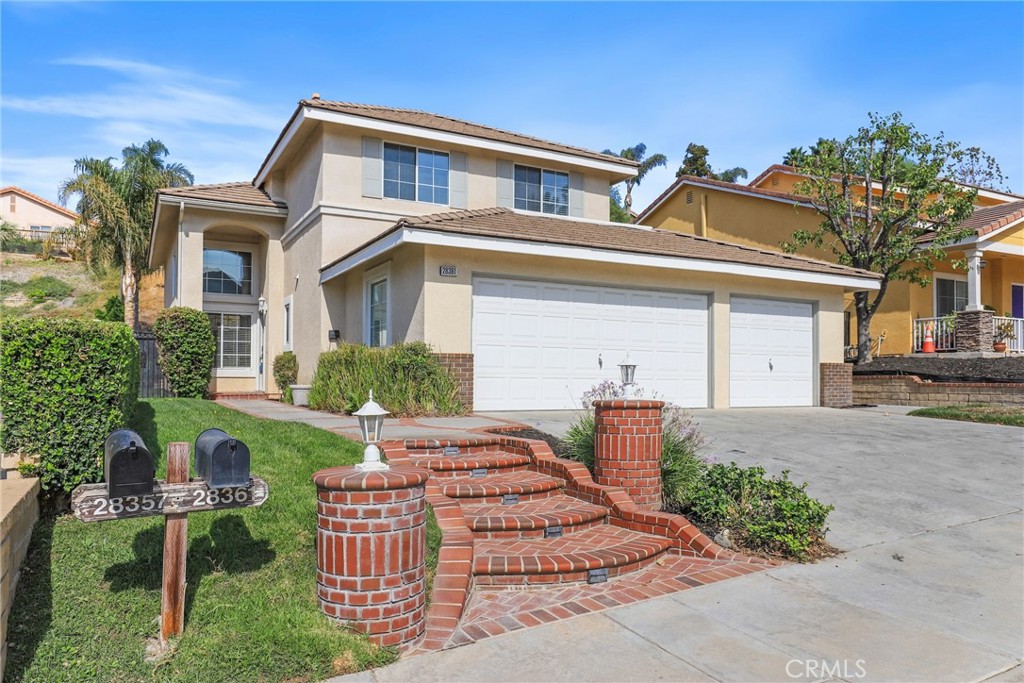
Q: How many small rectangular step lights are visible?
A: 5